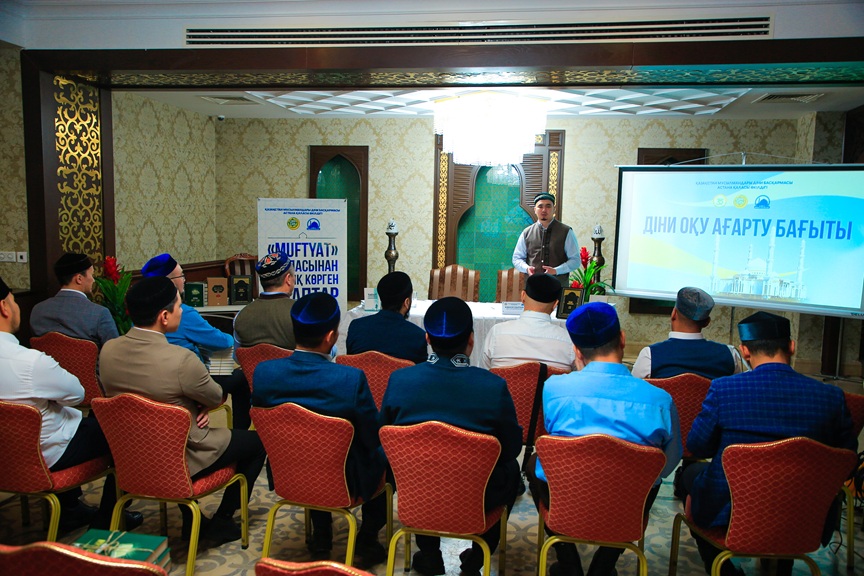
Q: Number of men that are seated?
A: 12